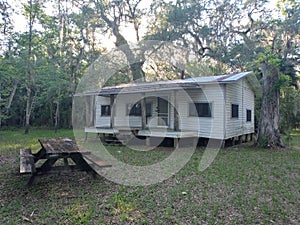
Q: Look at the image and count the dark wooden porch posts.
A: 4